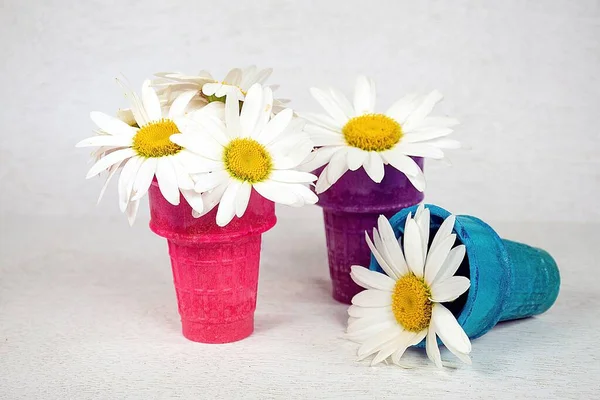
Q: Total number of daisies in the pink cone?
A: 3